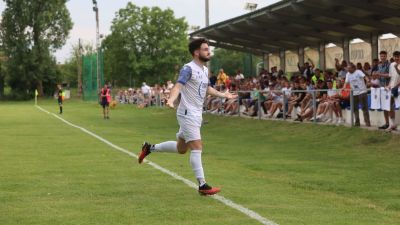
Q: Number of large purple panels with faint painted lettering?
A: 0